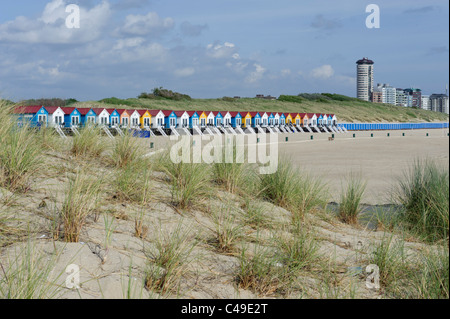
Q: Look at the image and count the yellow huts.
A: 5